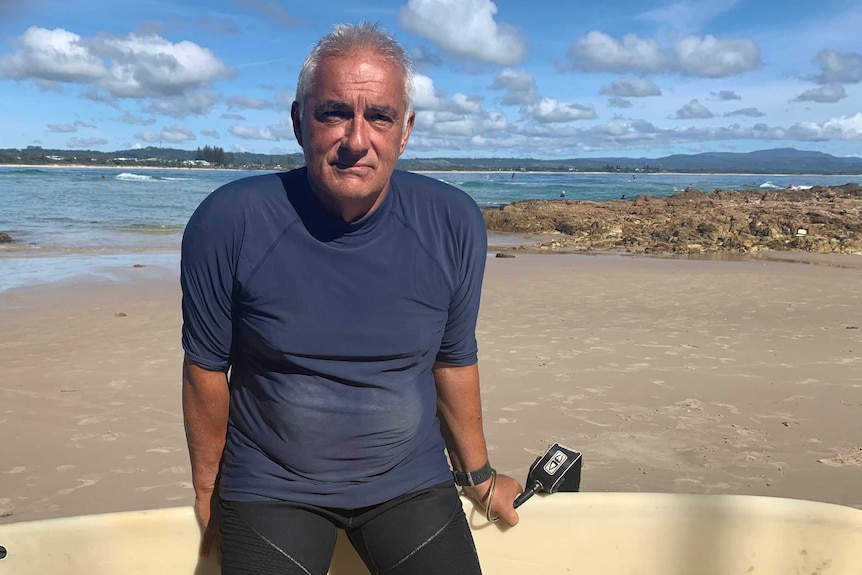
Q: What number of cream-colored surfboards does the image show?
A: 1